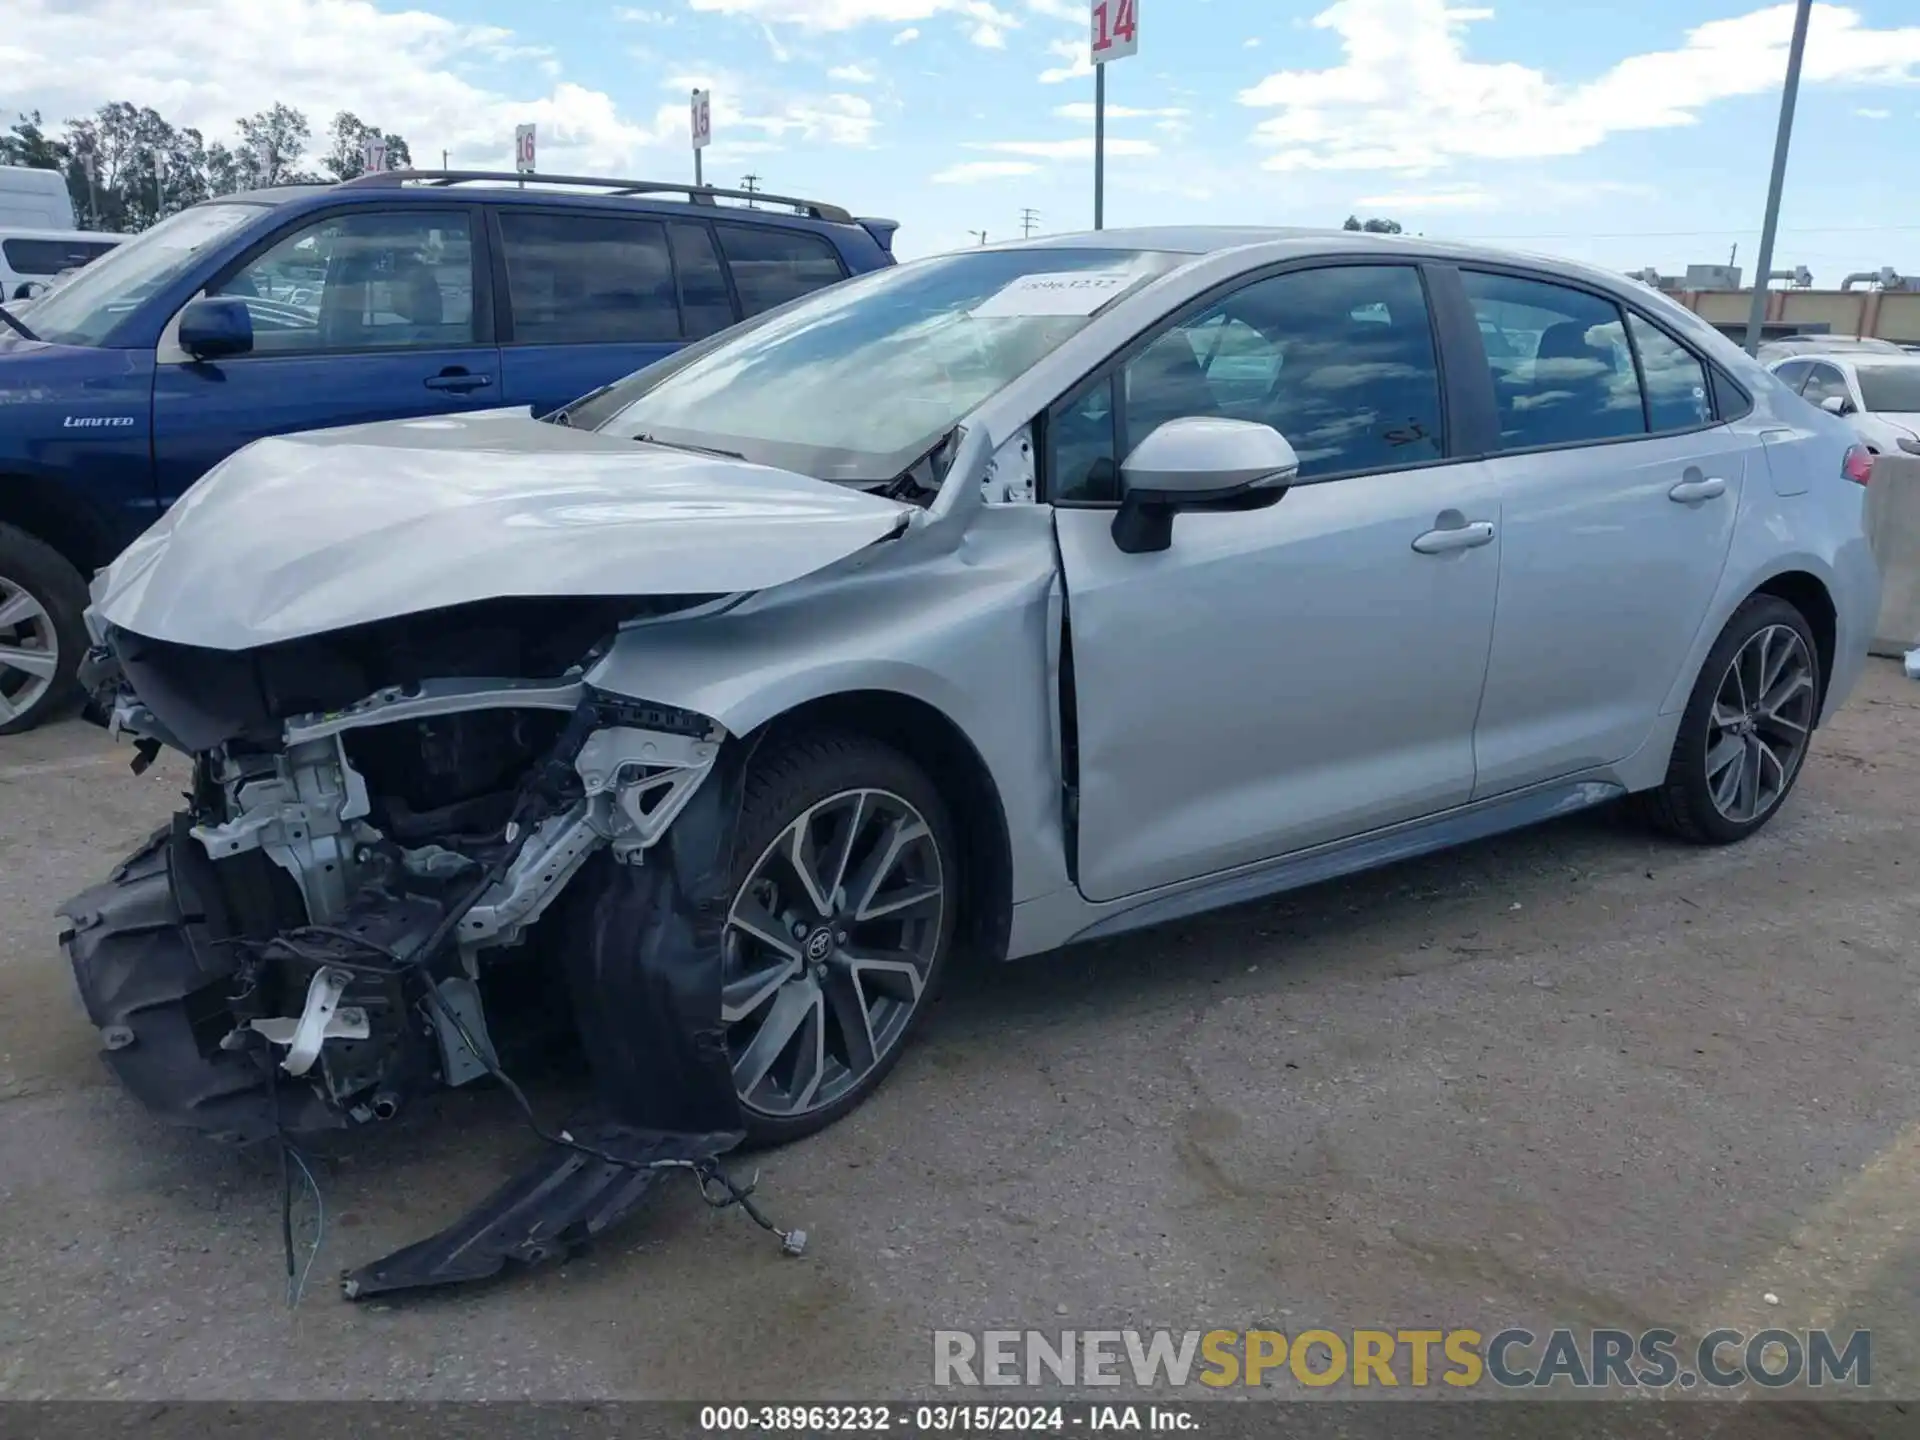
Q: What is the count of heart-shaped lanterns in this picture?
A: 0